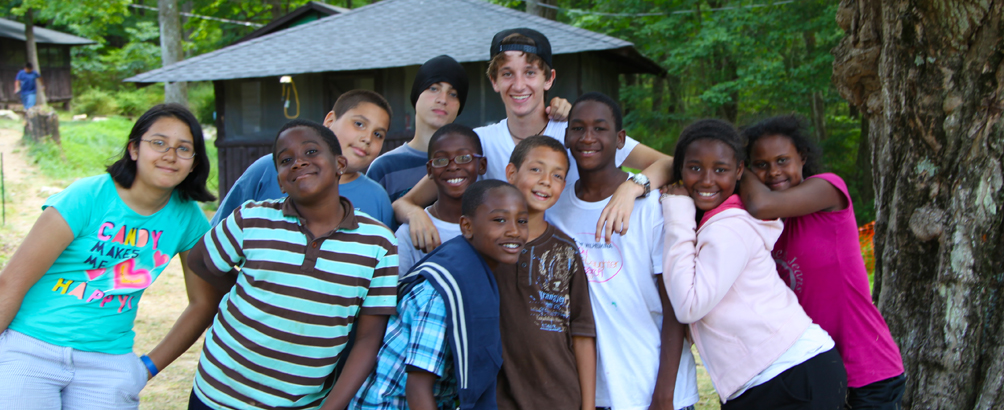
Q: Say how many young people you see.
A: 11